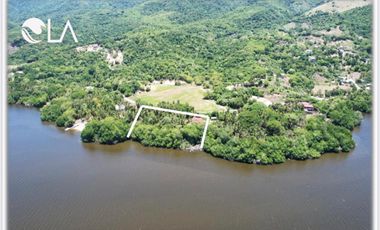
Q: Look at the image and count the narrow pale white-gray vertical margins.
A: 2